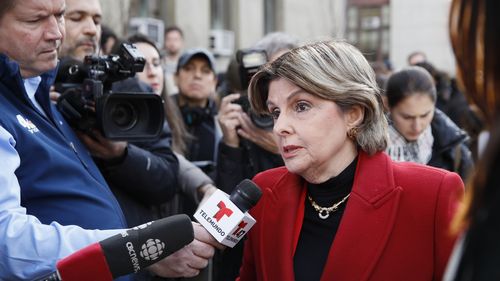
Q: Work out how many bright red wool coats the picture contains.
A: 1